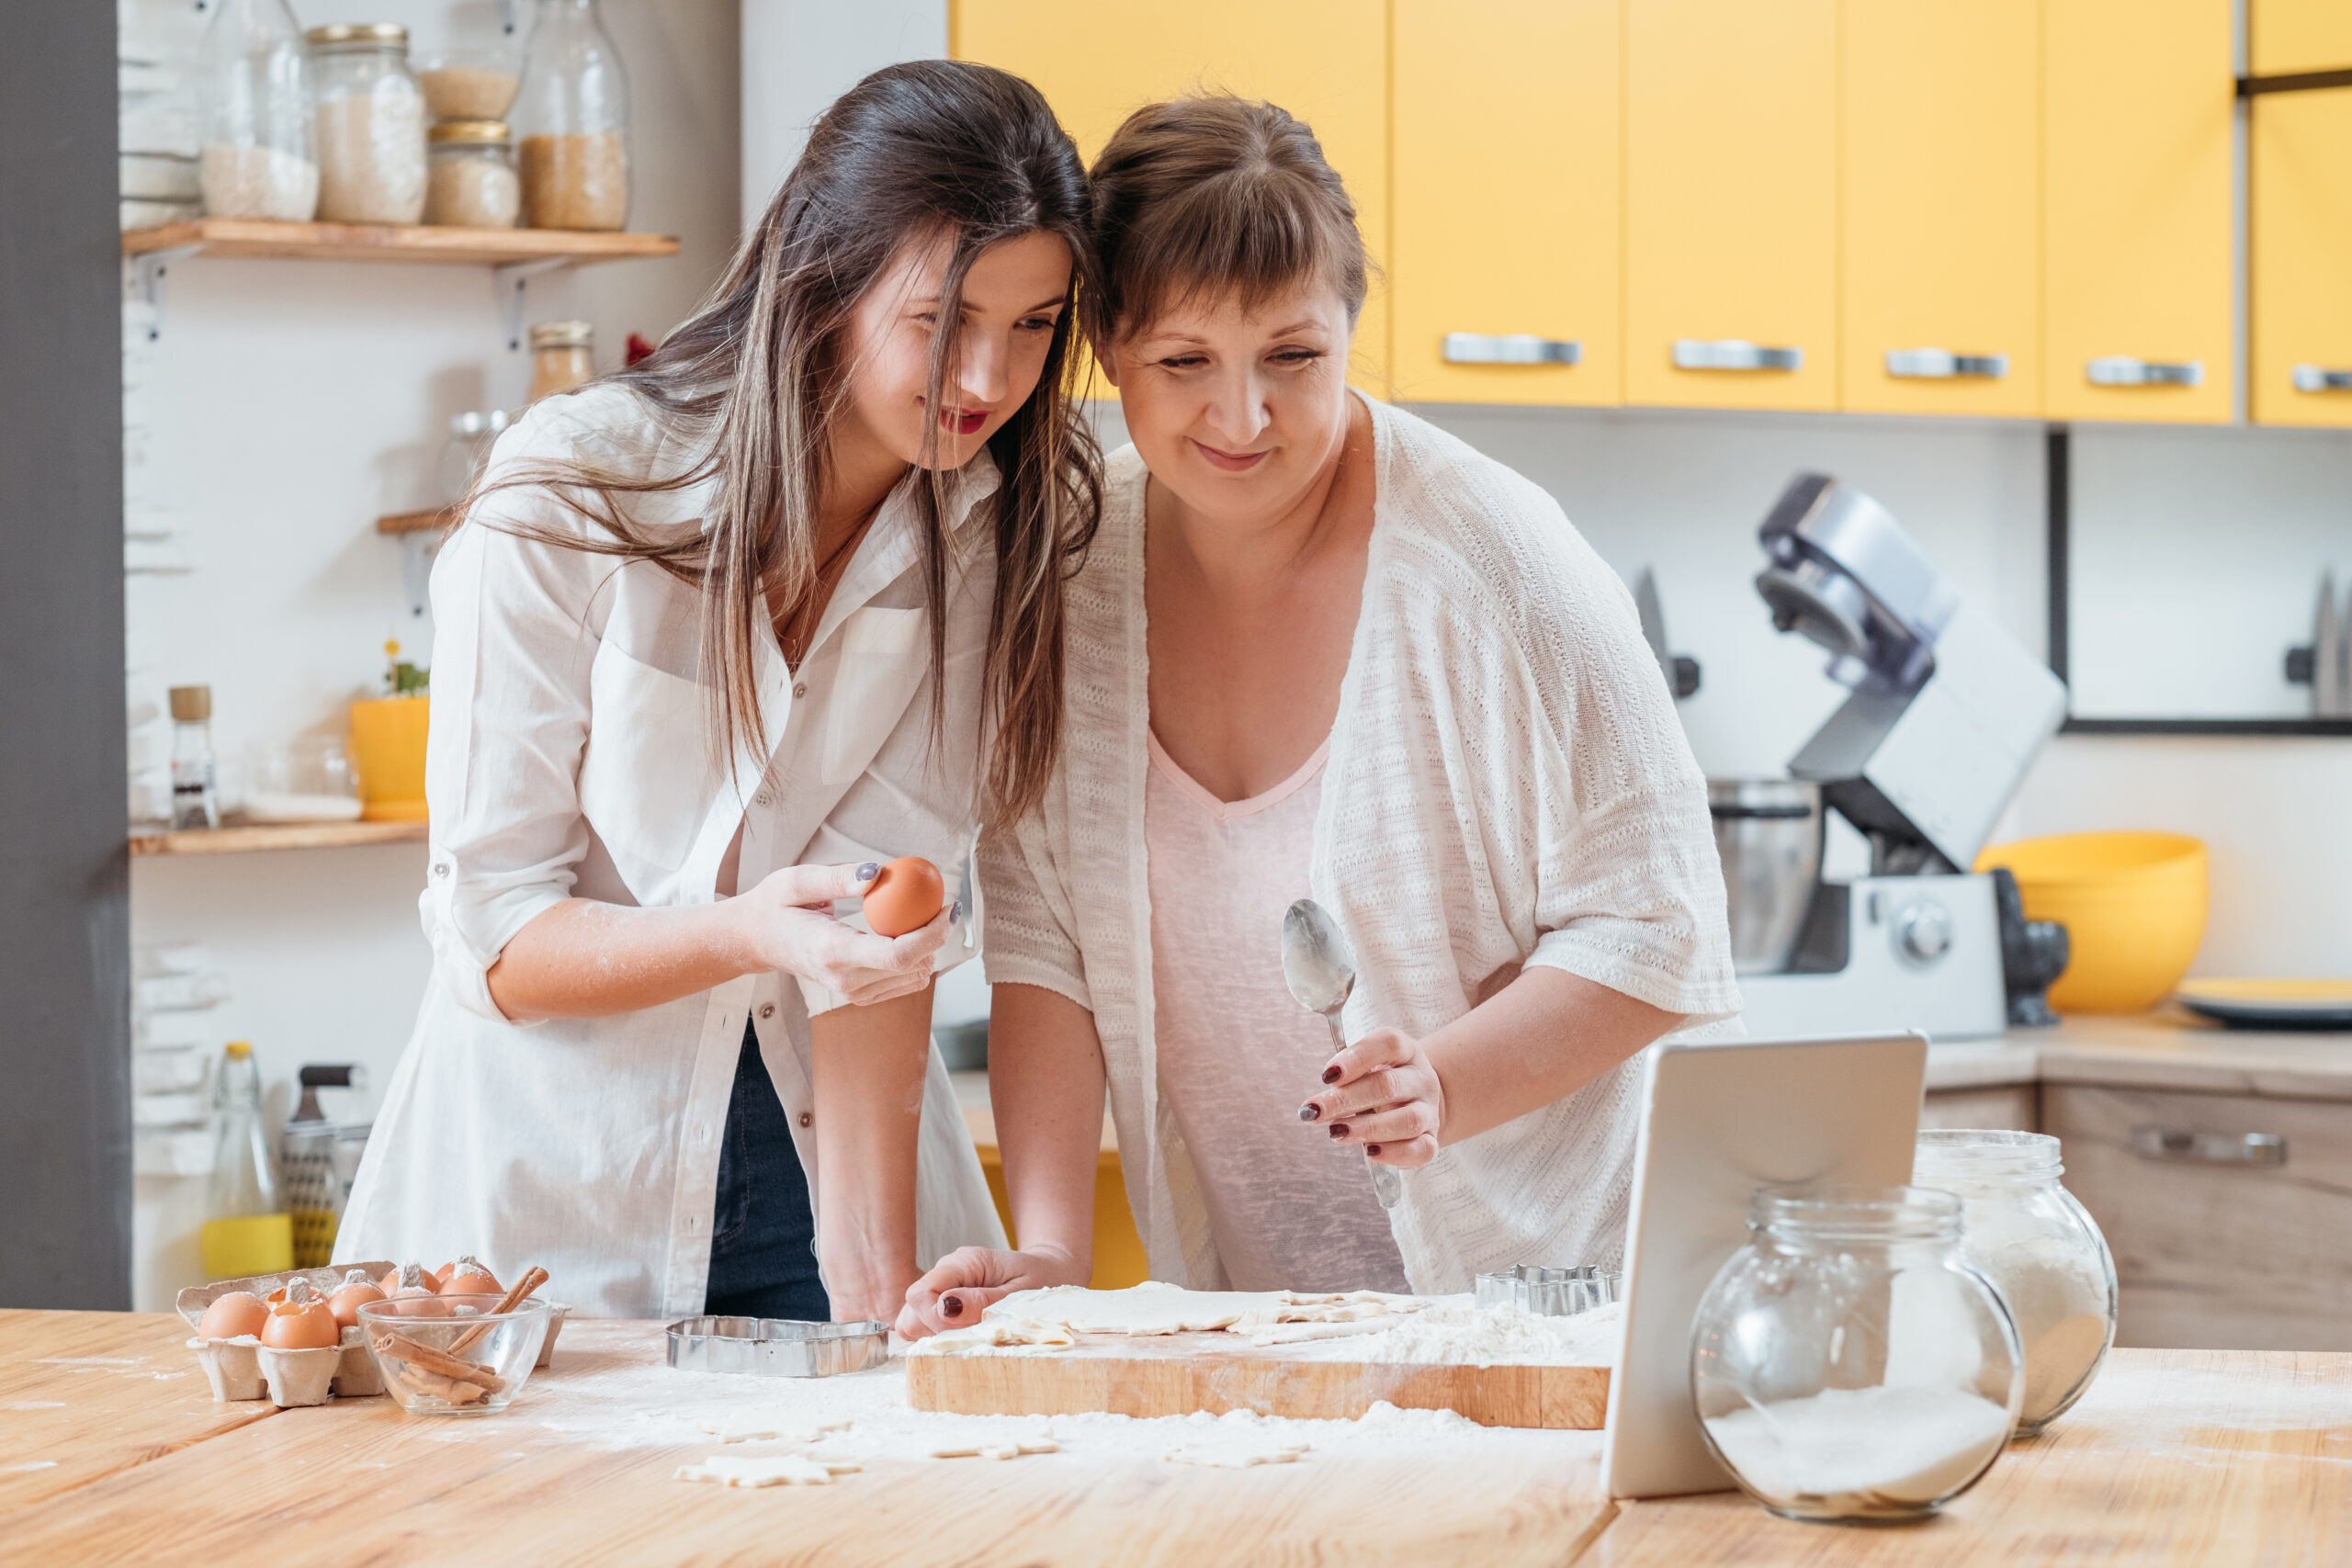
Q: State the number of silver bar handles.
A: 6